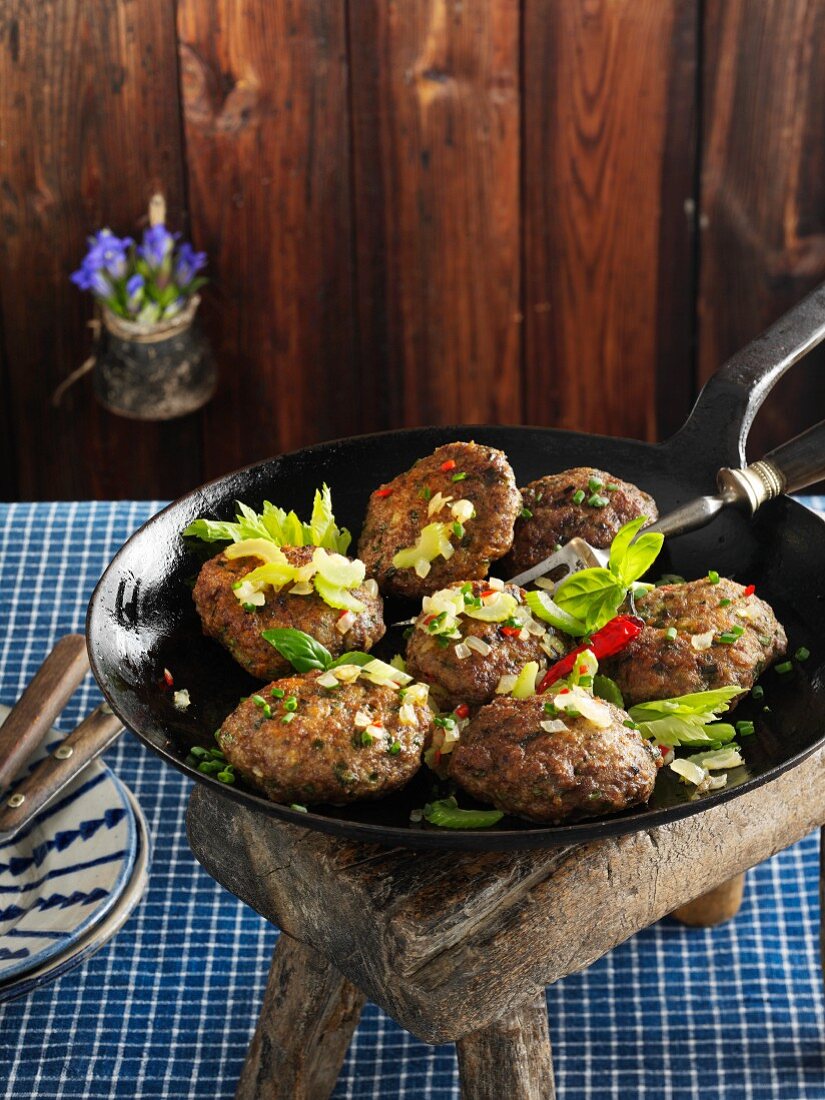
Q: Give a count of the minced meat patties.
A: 7